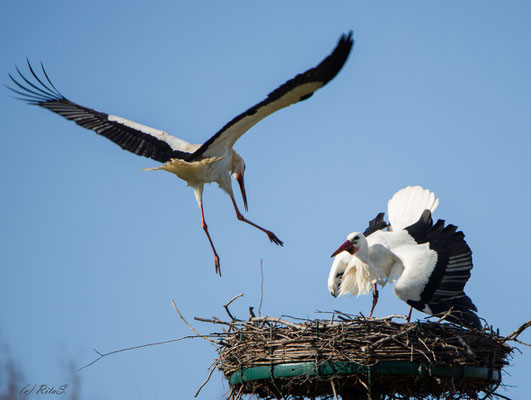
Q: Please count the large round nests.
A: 1